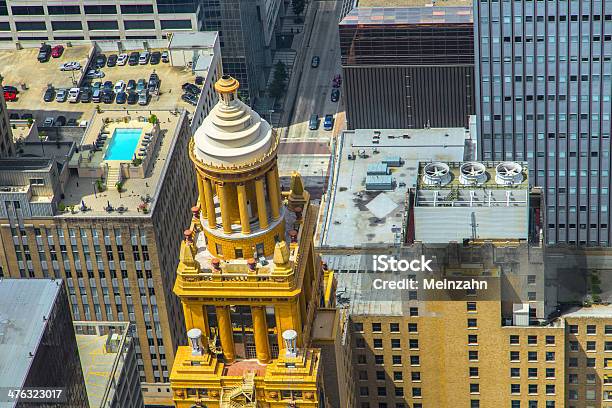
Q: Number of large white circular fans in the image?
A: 3